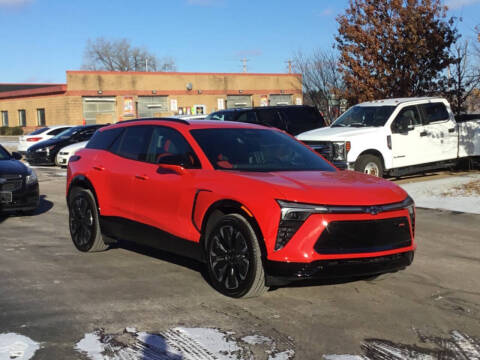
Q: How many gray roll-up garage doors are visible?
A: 4